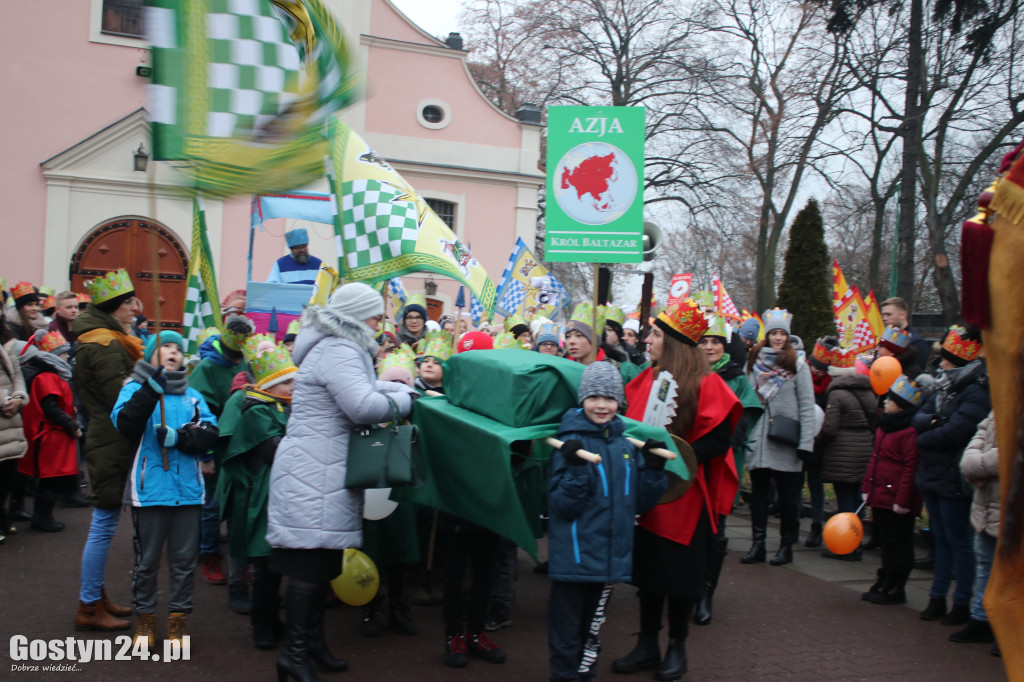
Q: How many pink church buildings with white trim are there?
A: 1